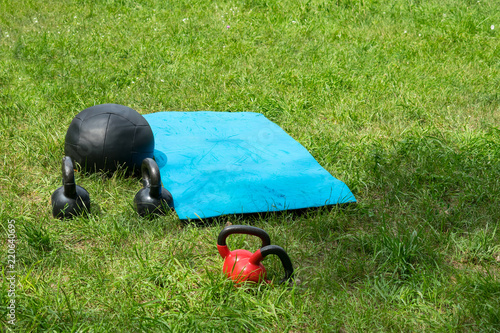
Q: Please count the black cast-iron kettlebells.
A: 2